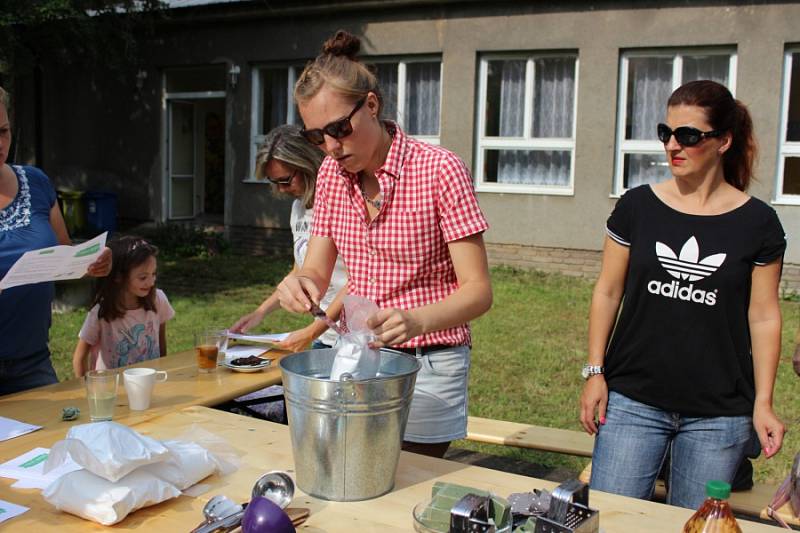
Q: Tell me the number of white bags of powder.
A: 4